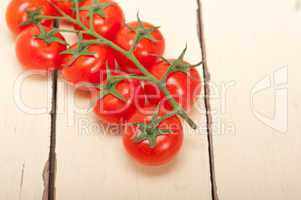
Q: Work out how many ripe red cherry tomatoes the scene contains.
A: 9